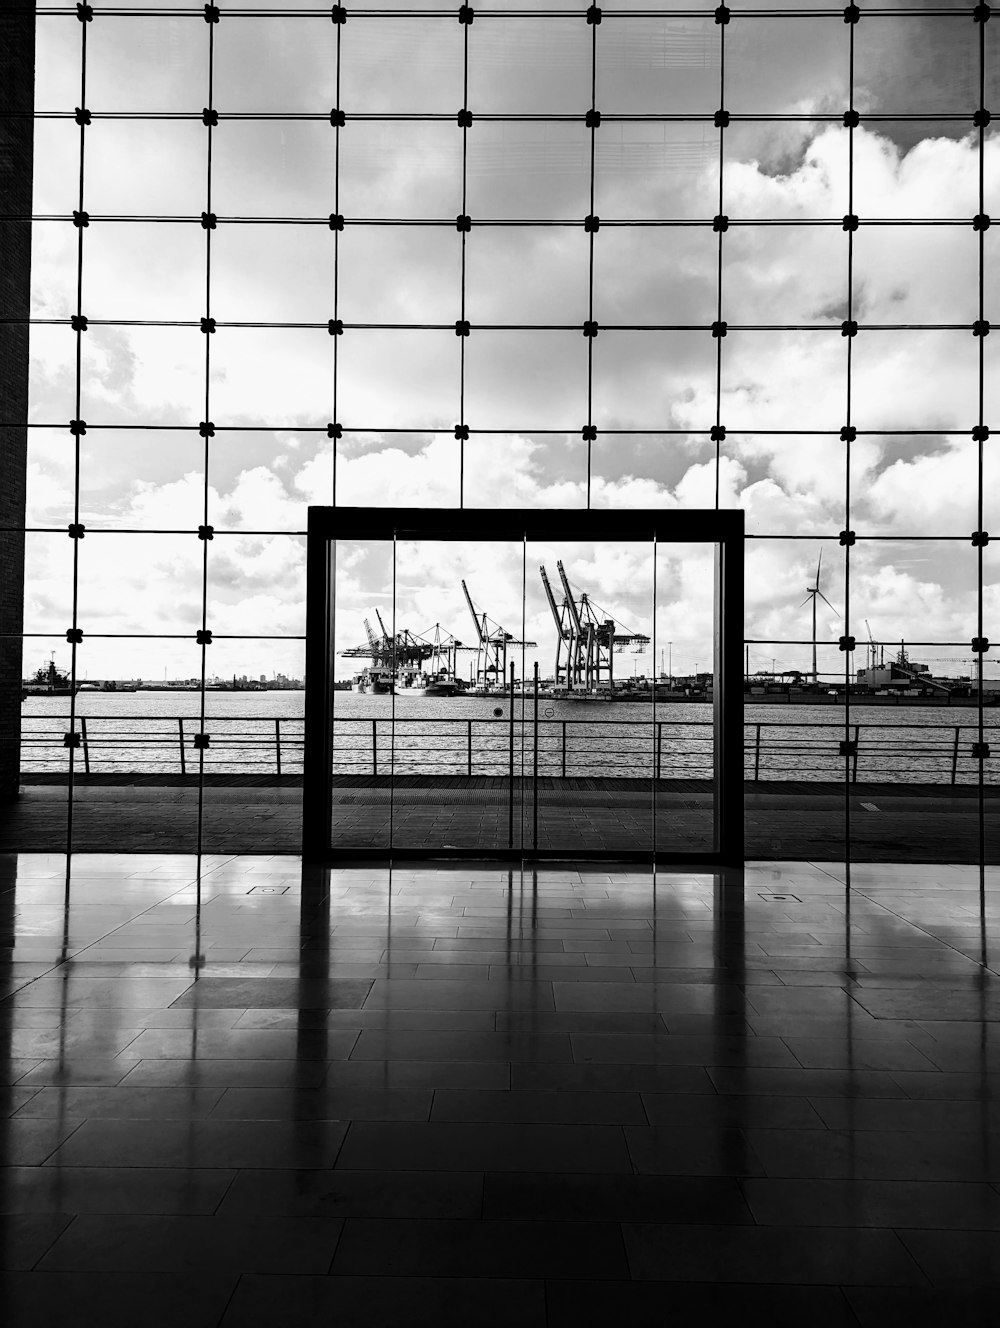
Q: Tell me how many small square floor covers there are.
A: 2